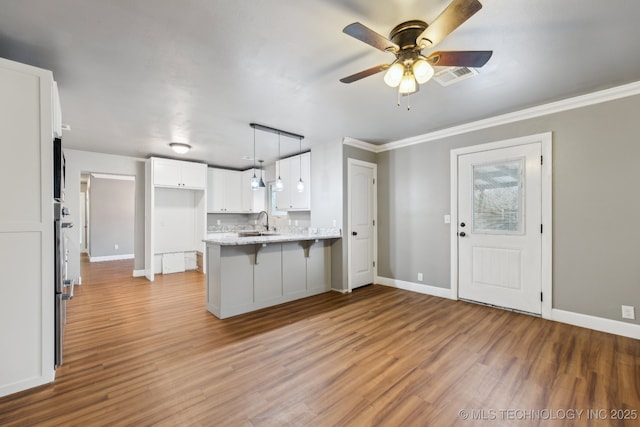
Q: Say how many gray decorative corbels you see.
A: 2